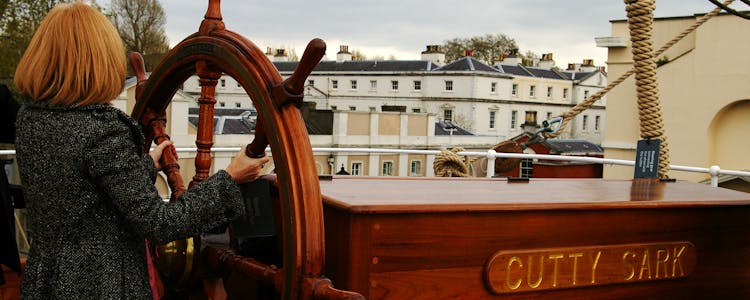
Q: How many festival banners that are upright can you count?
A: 0